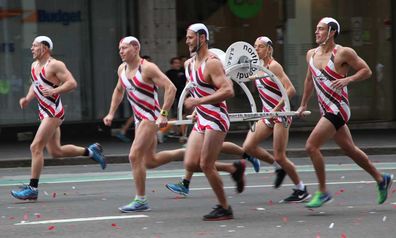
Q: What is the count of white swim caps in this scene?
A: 5